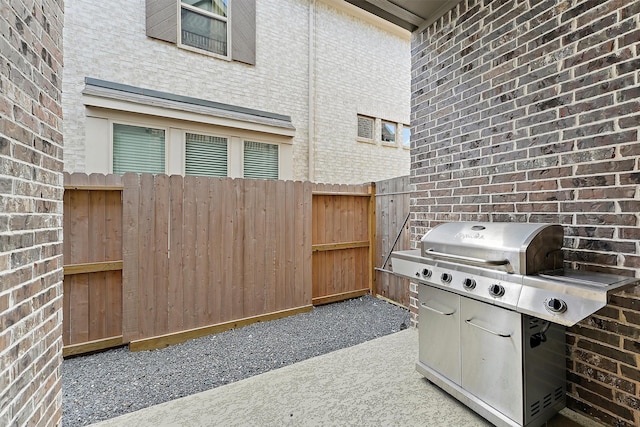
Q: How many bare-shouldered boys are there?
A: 0